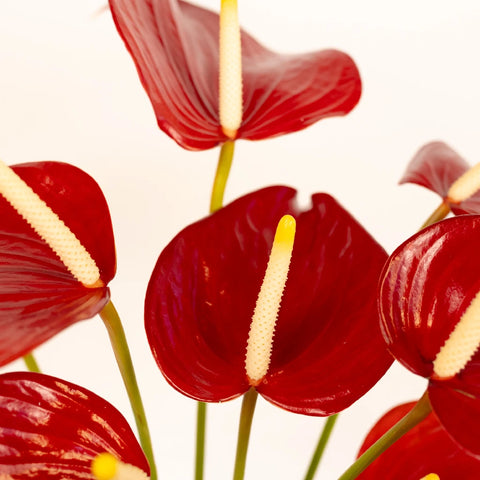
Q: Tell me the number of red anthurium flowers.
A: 7